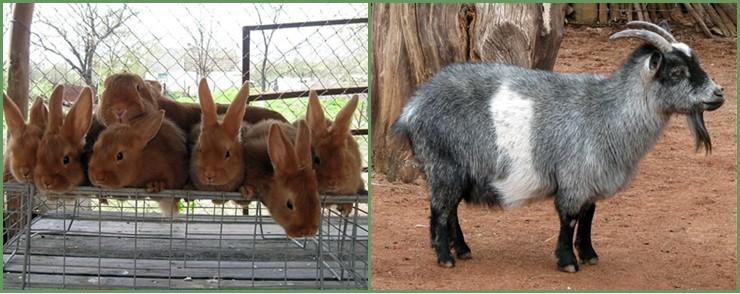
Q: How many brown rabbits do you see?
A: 7